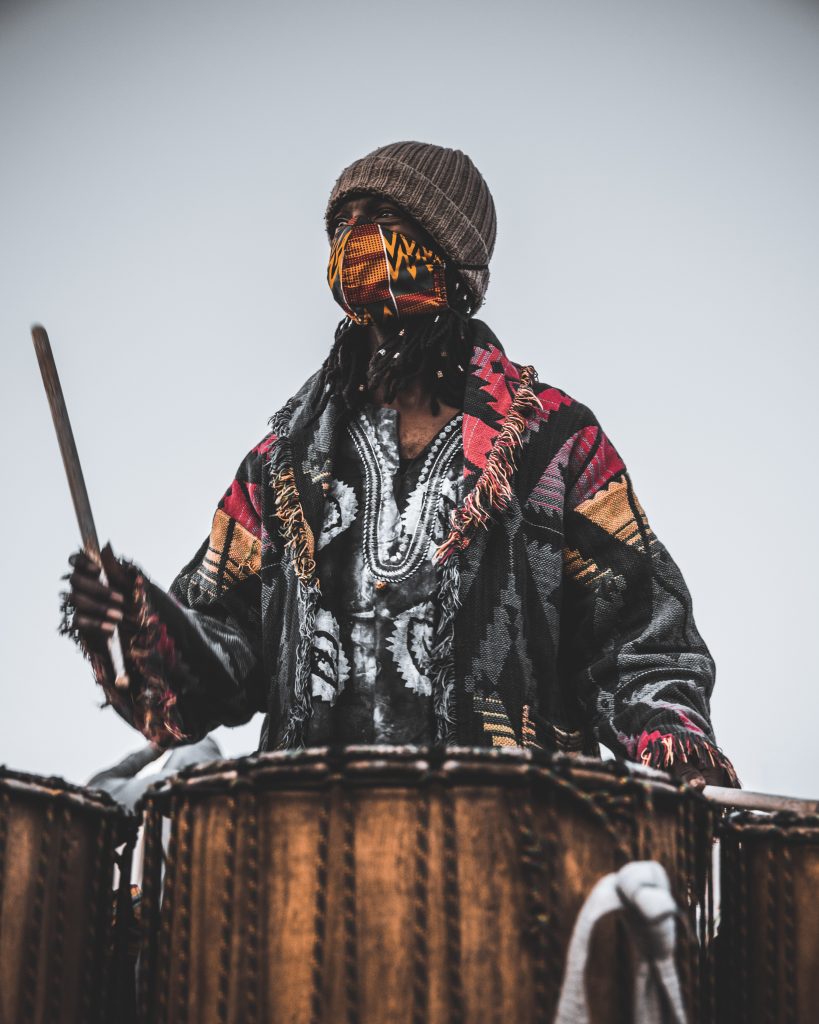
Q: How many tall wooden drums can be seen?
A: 3